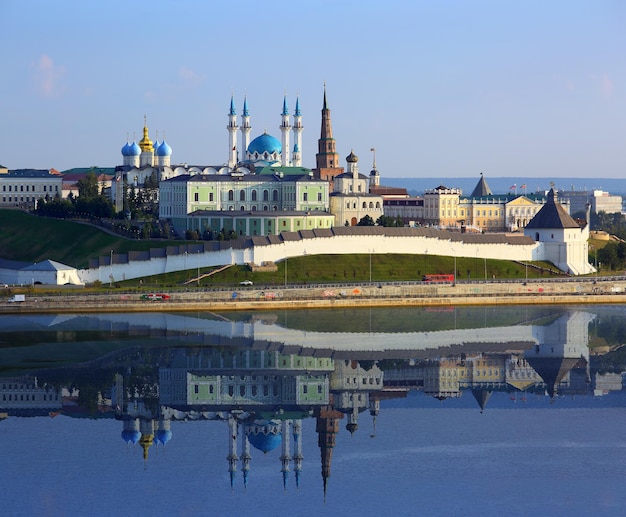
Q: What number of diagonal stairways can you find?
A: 2